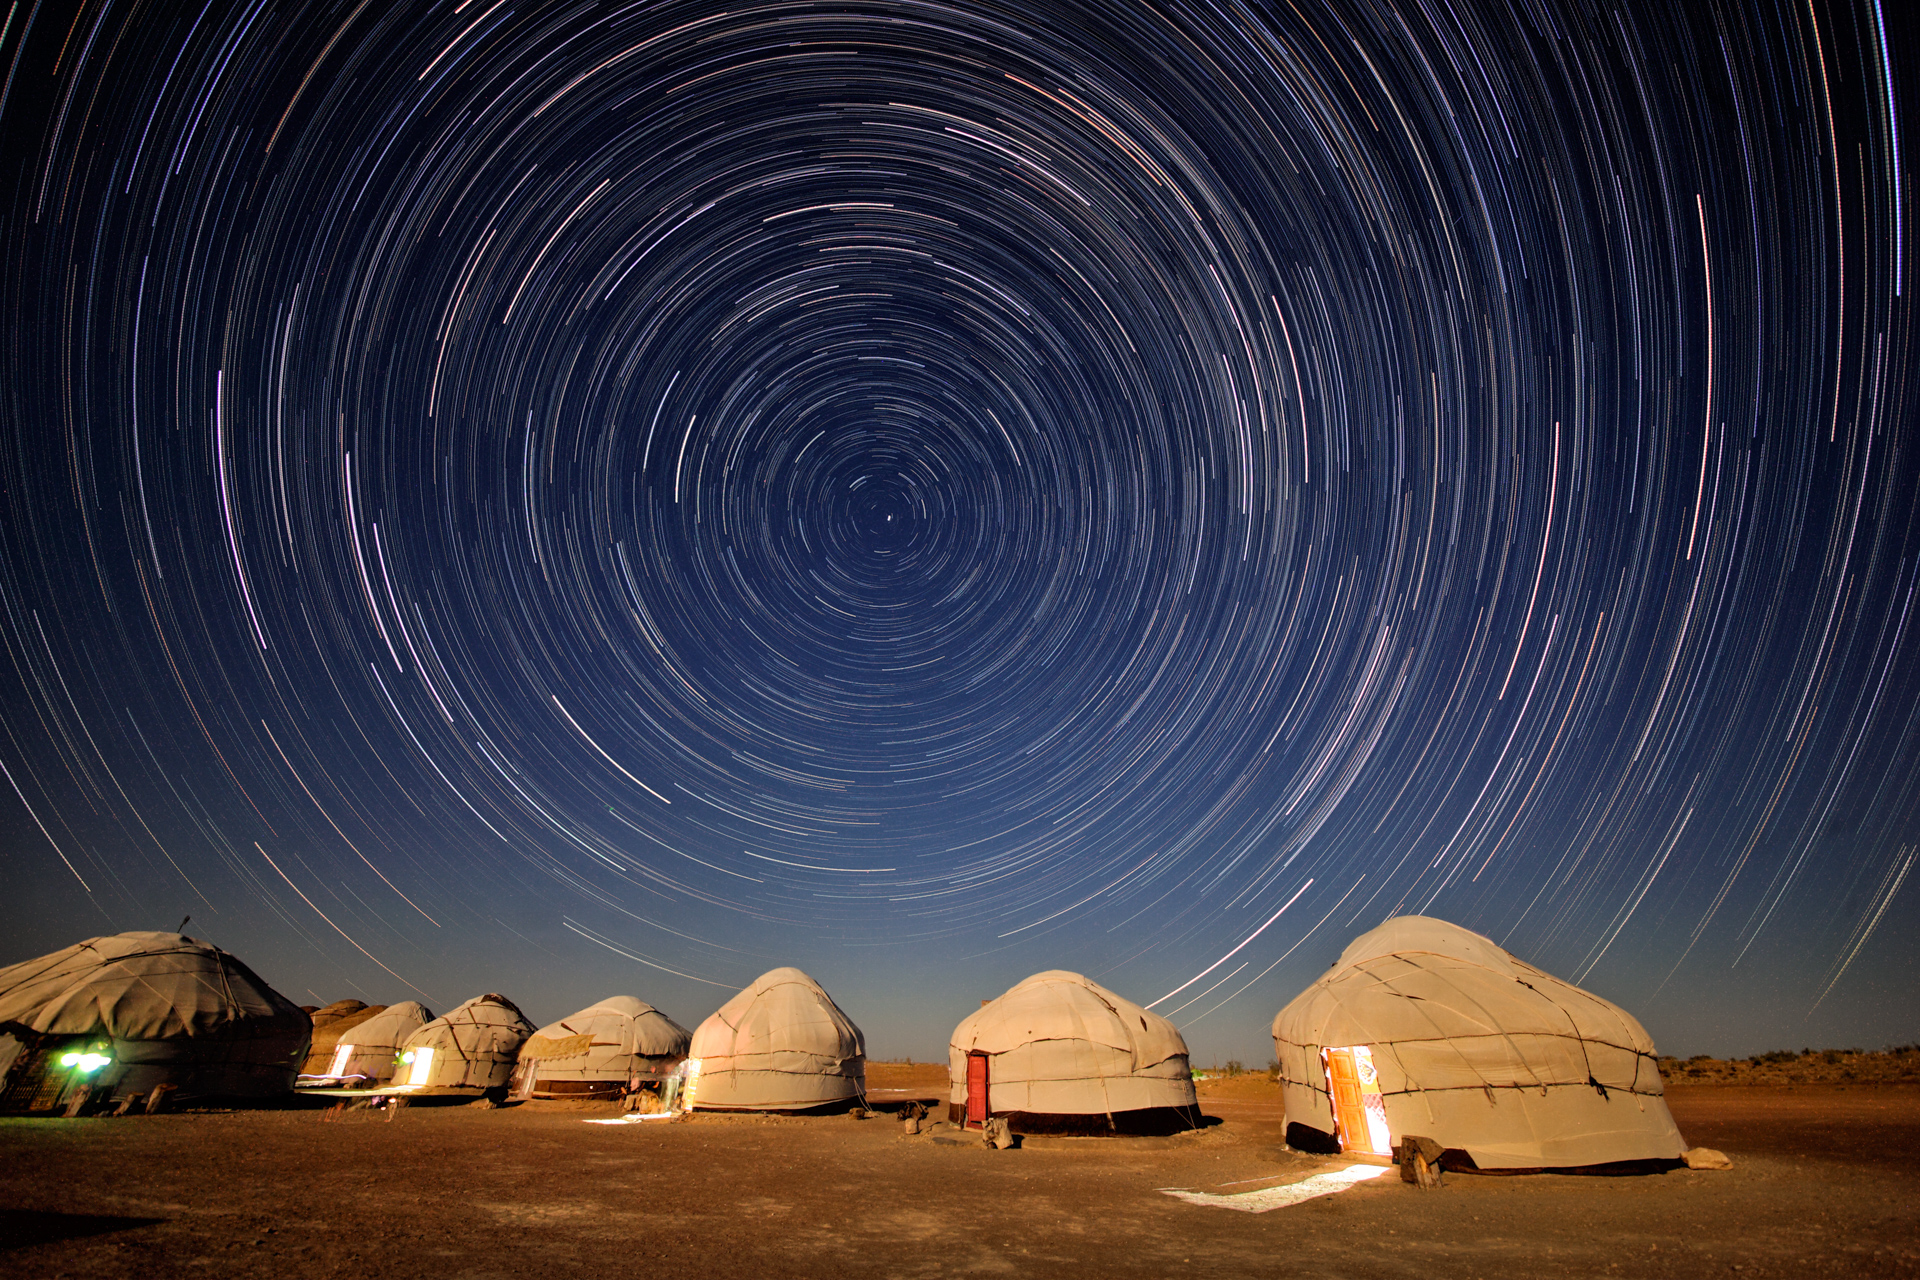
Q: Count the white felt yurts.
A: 7